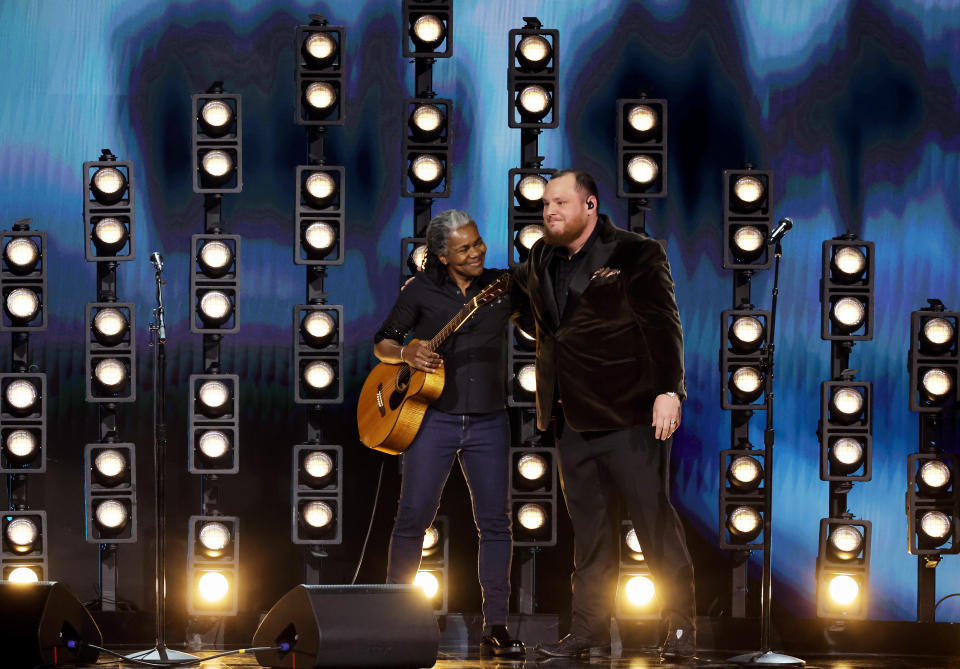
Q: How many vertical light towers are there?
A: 10